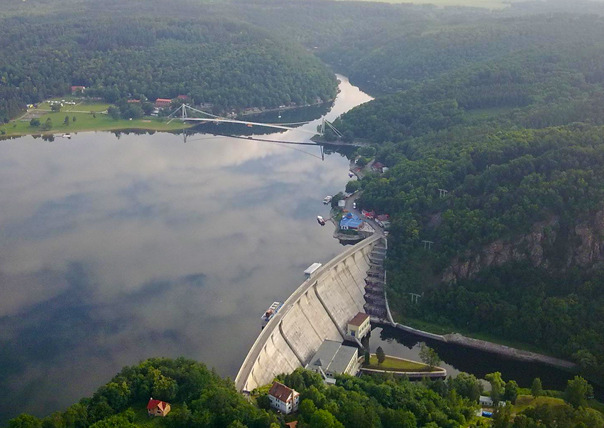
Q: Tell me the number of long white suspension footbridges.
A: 1